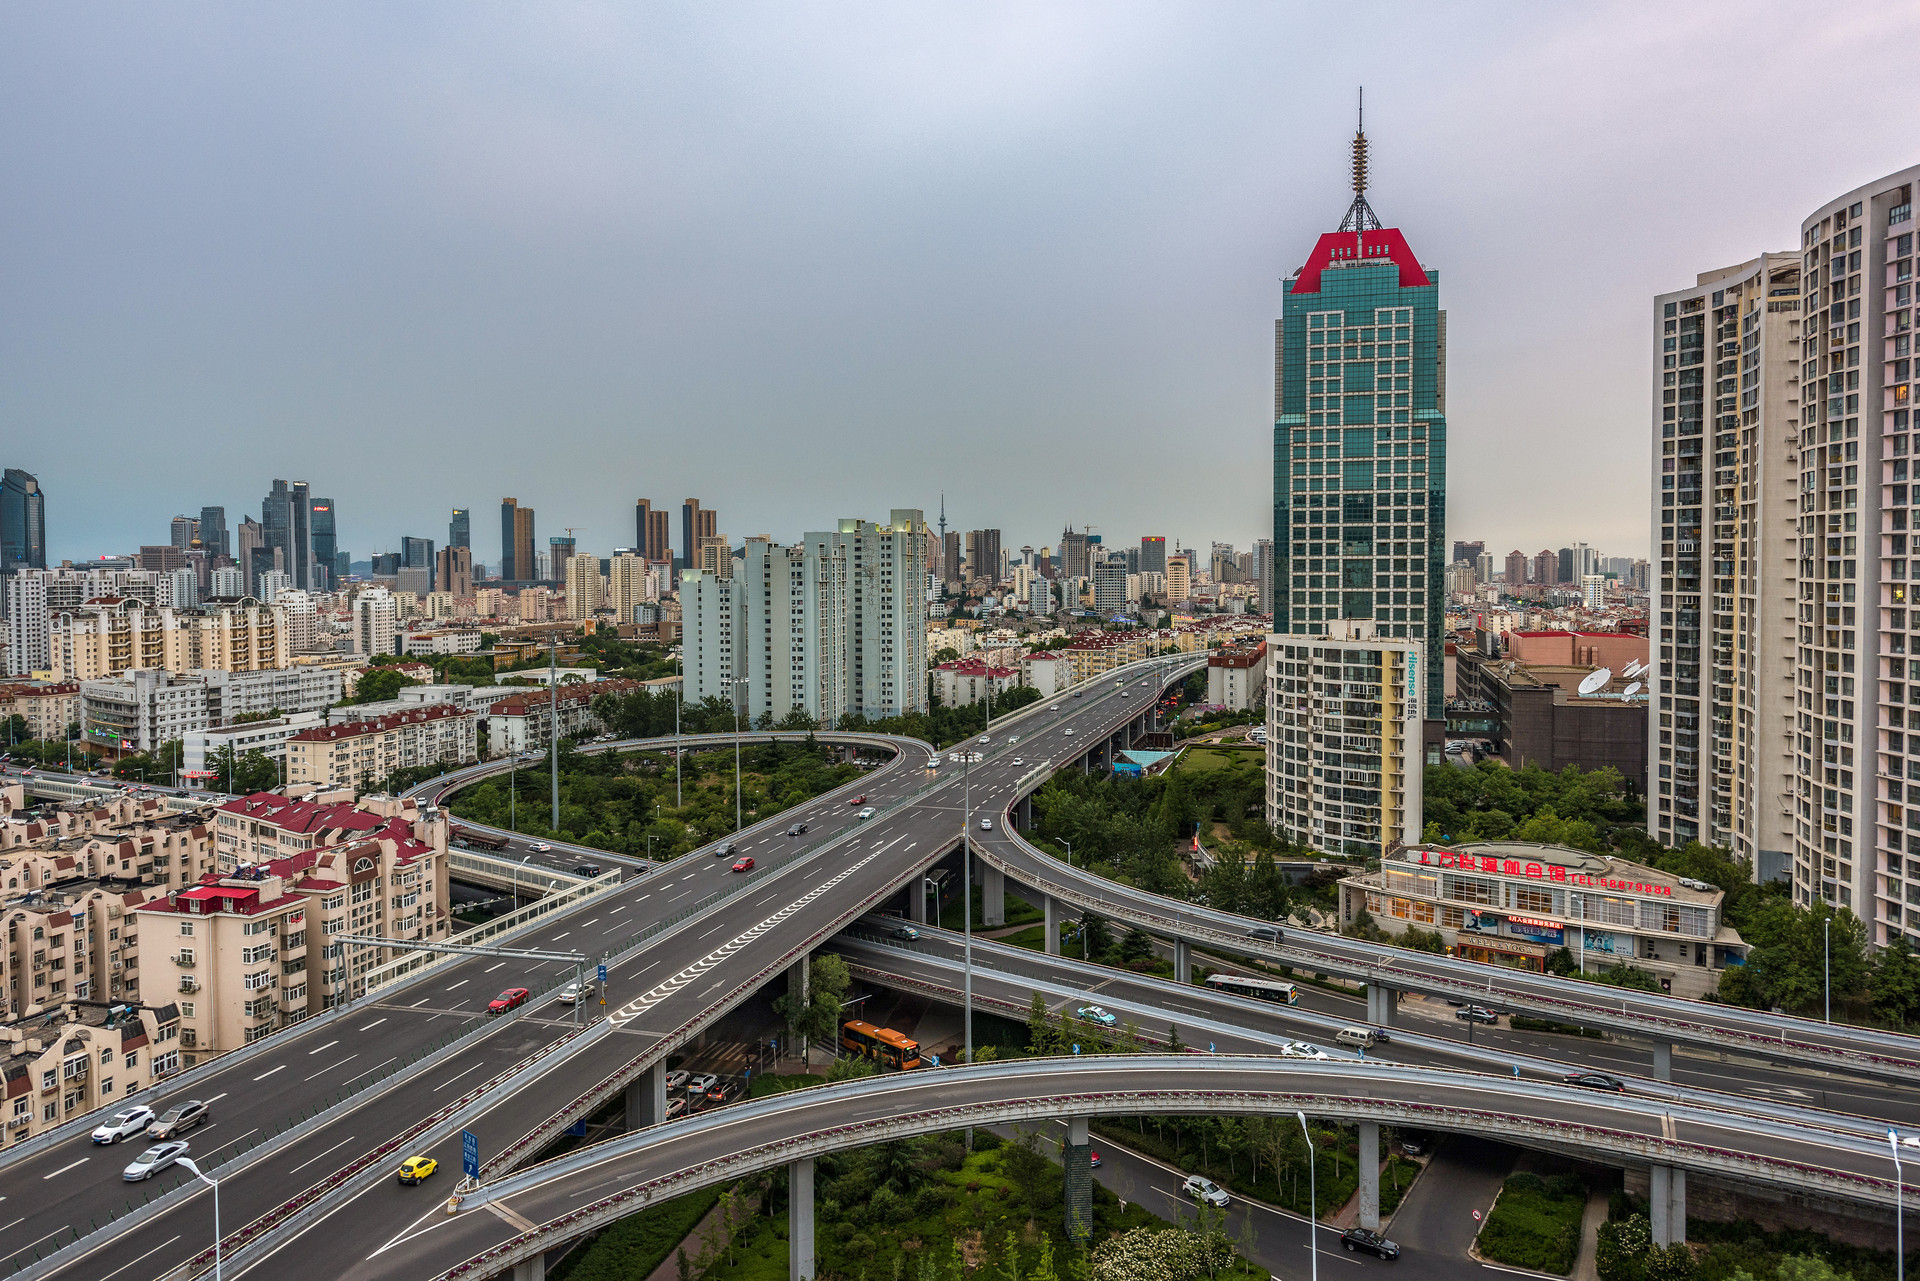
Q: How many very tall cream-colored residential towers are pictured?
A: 2